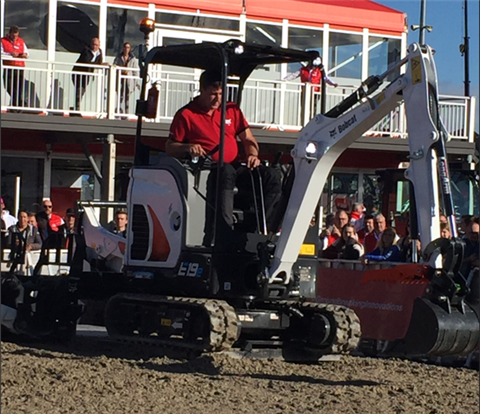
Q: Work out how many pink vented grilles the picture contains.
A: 0